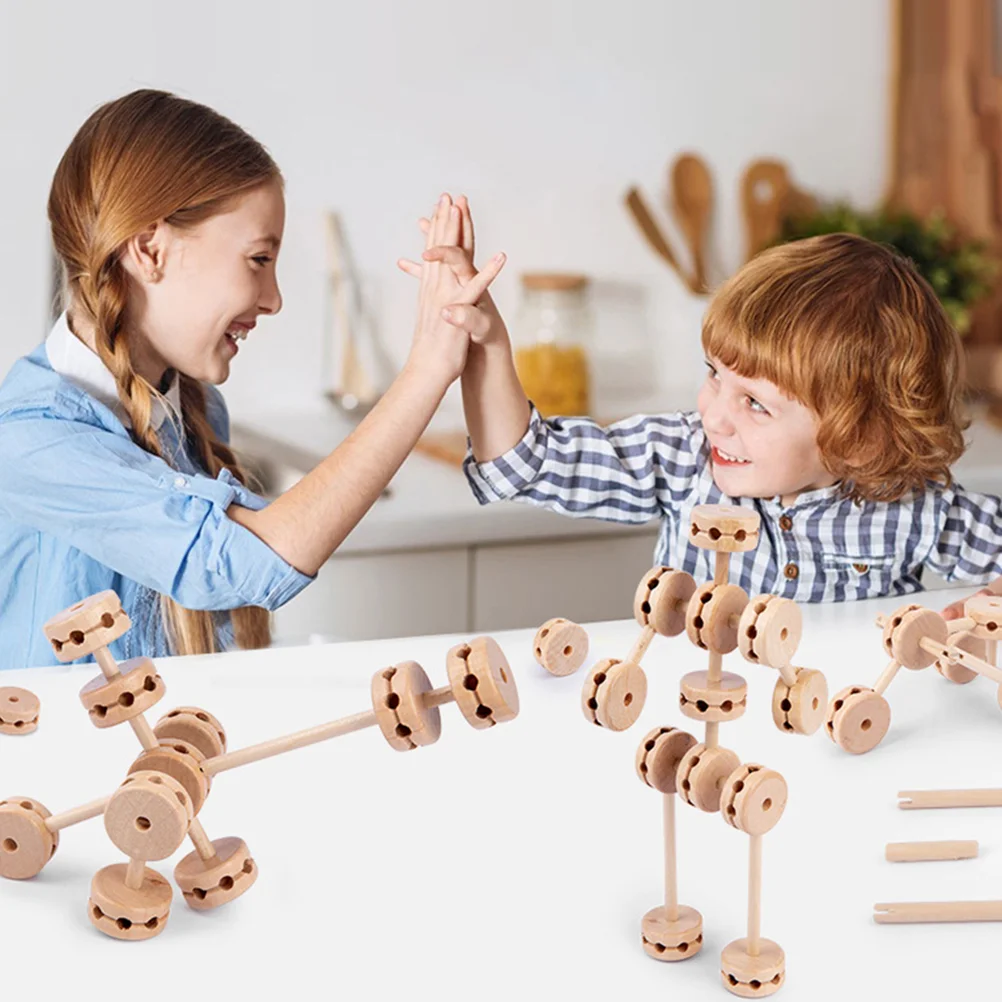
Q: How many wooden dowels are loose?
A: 3